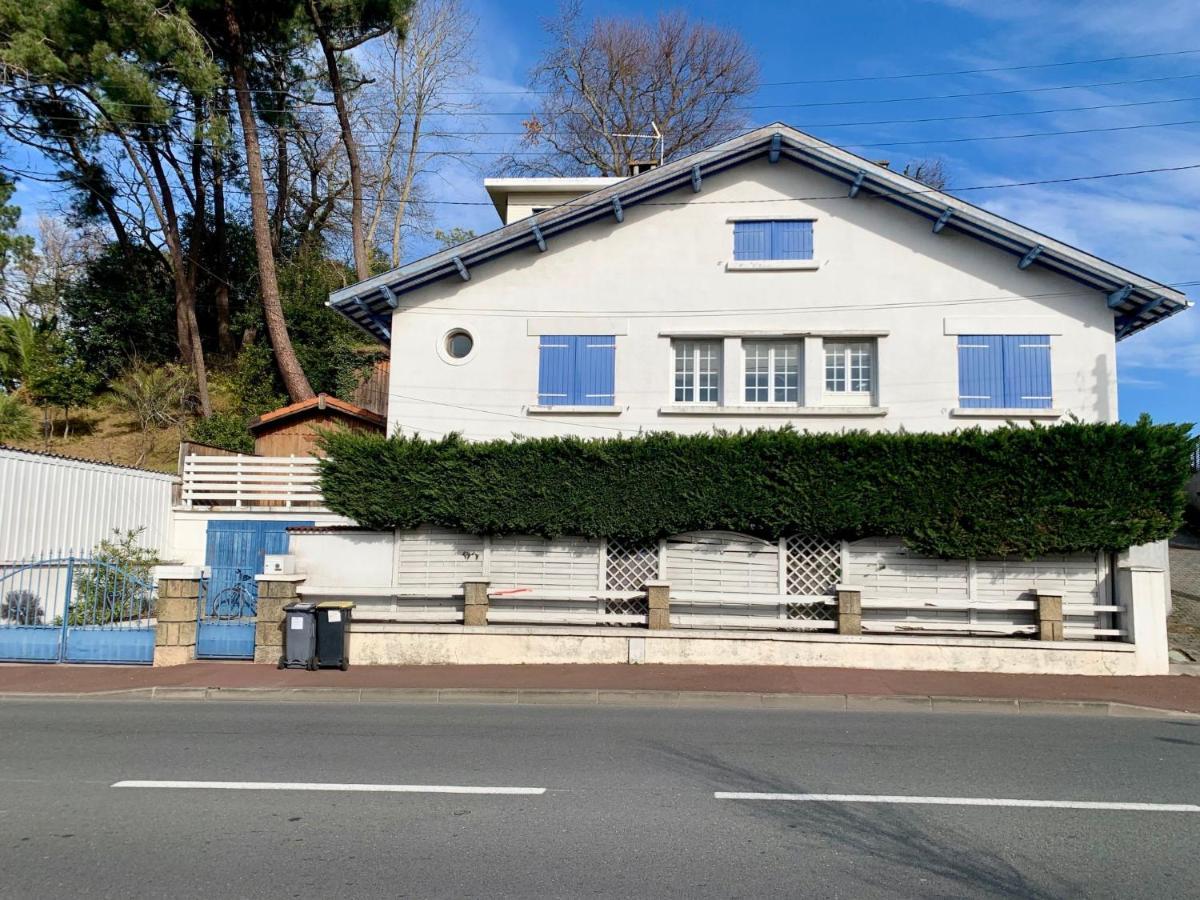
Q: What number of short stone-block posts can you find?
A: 4